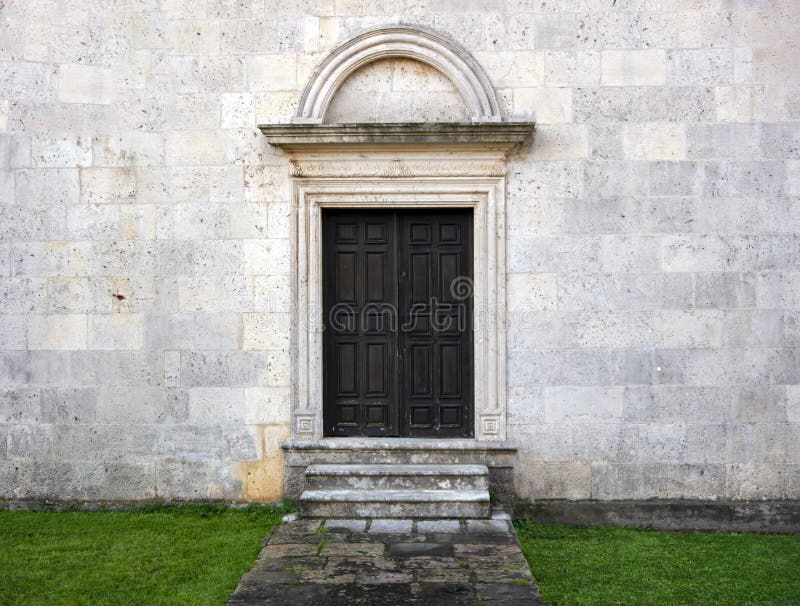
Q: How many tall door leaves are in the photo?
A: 2